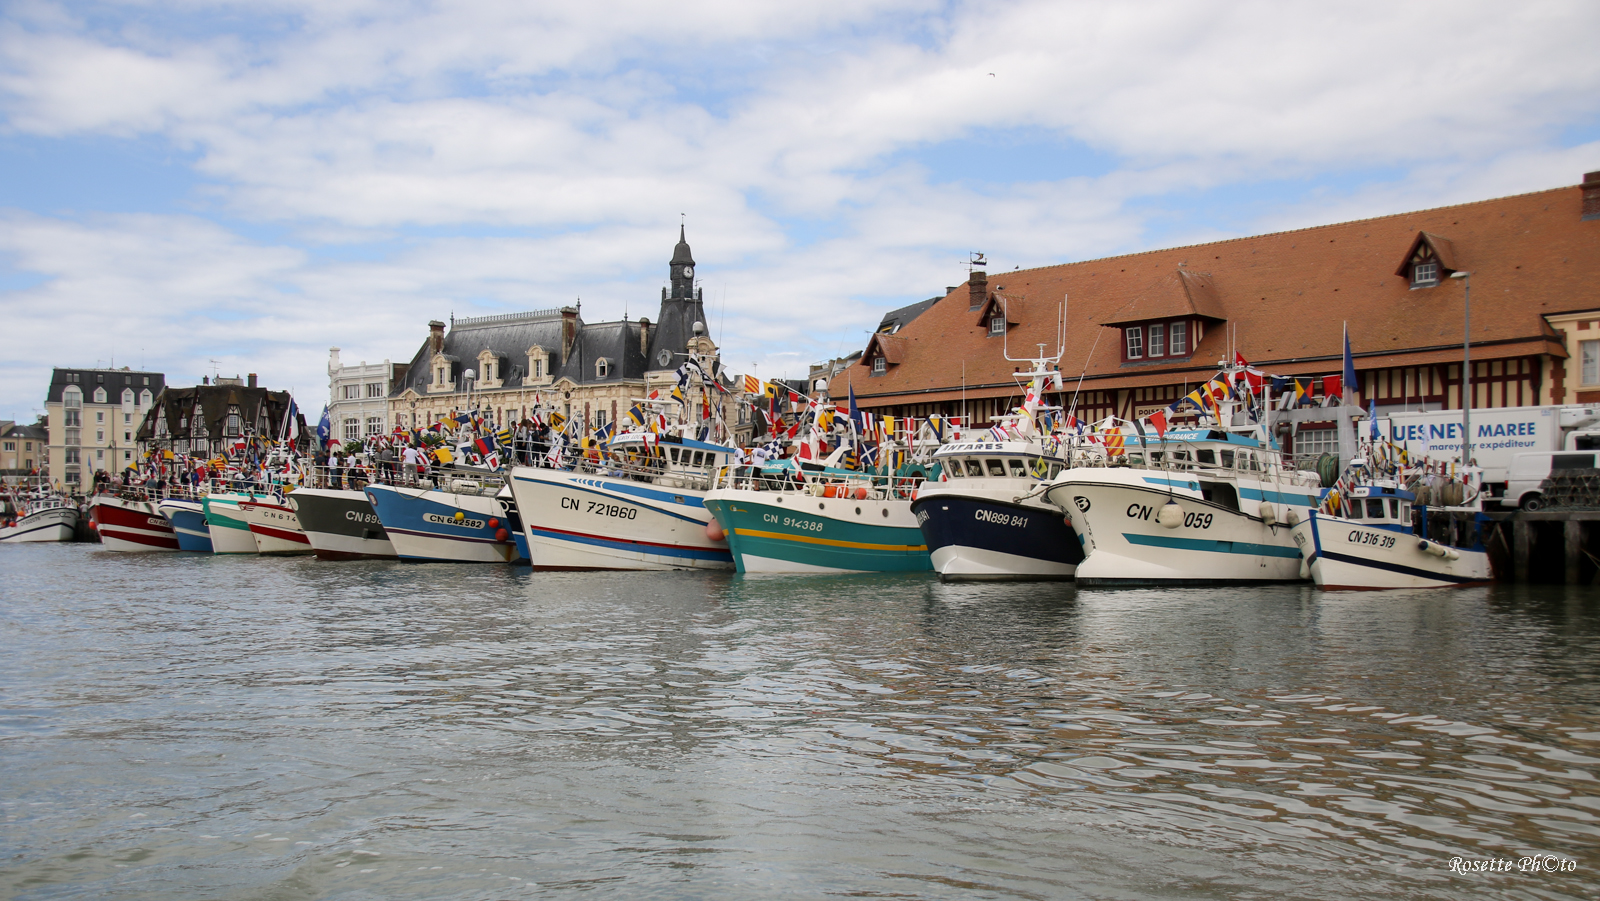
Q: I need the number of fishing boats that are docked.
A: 13